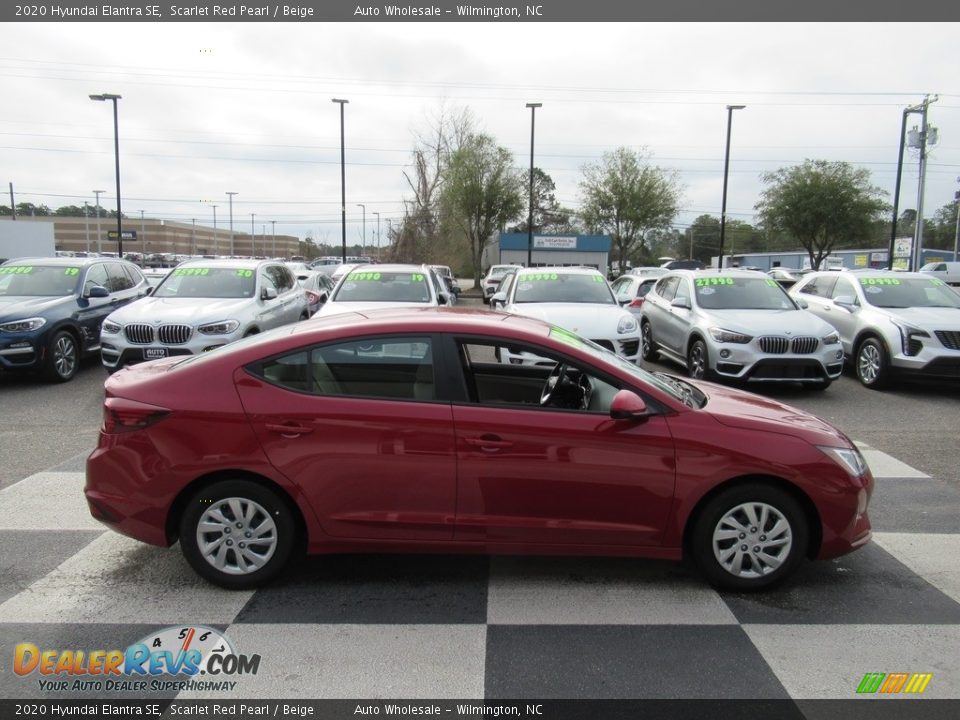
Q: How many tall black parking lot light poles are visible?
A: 5